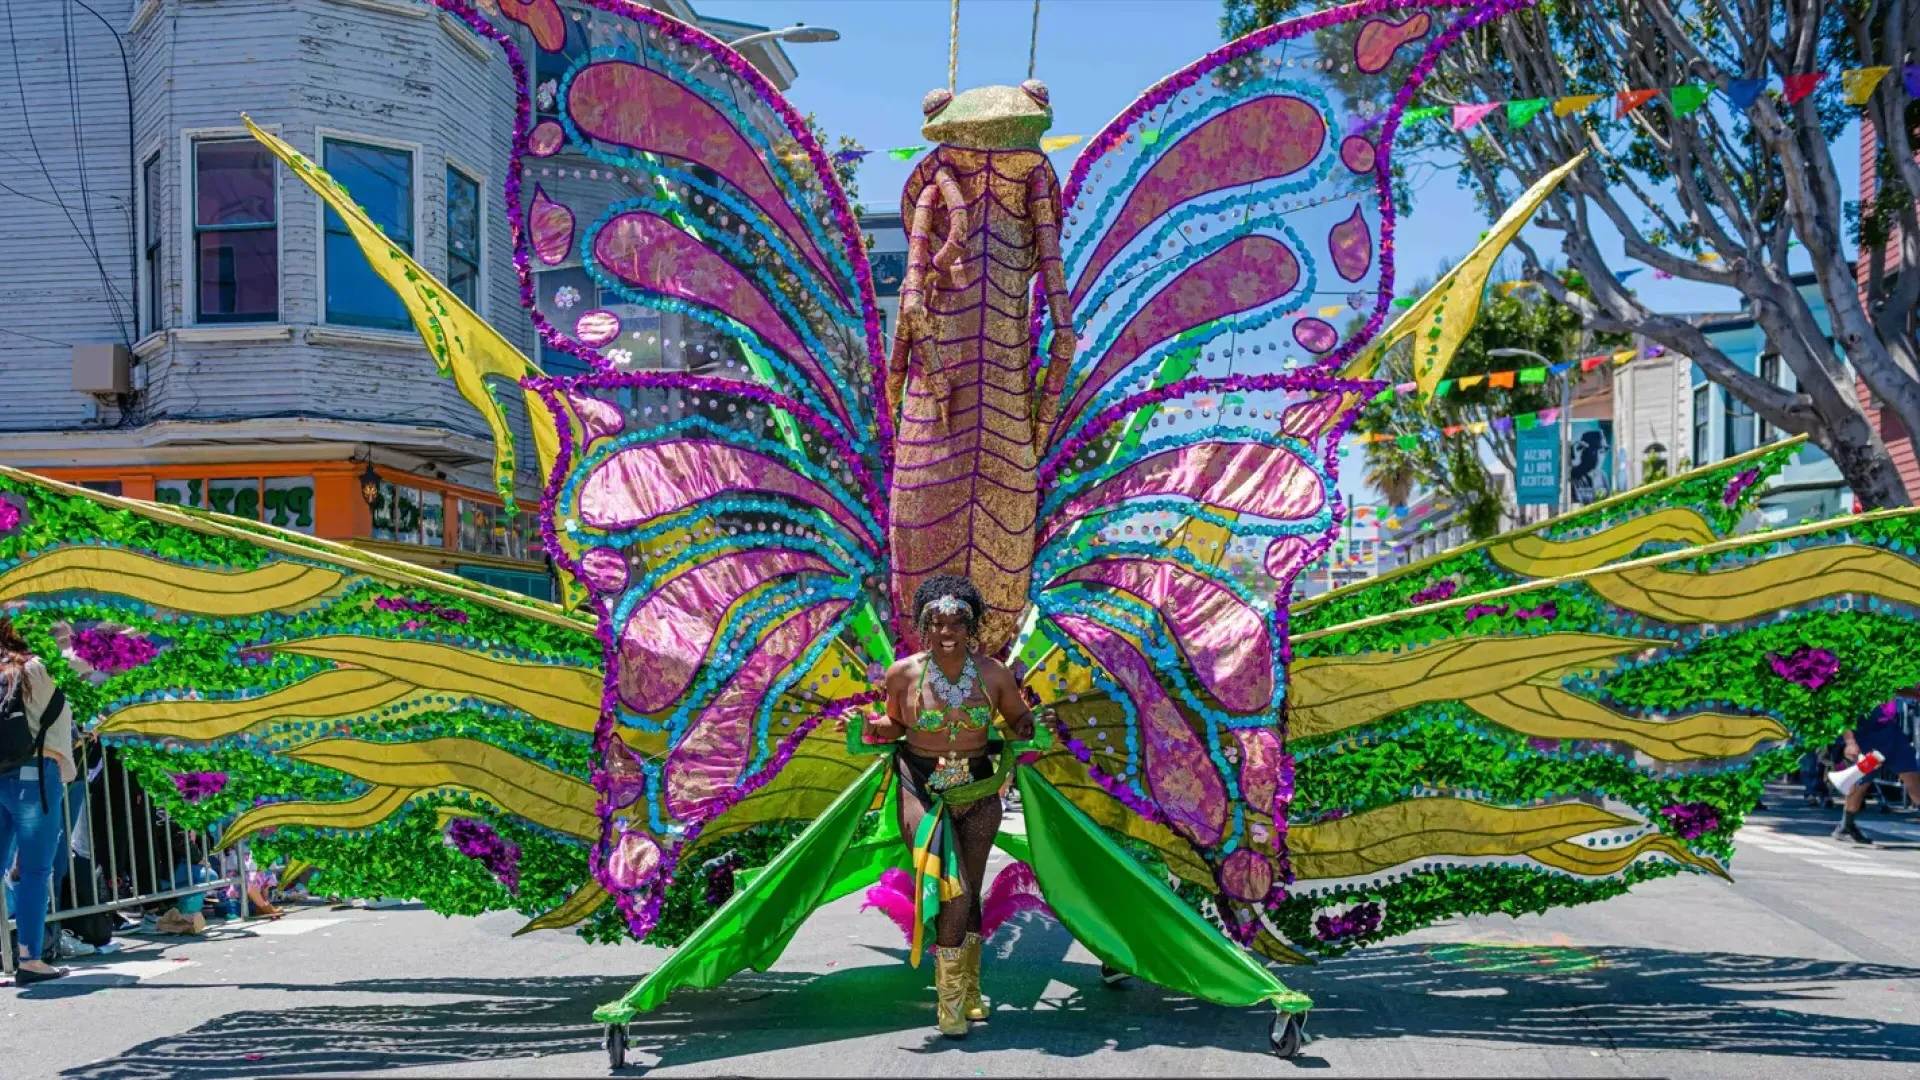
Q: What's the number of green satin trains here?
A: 2